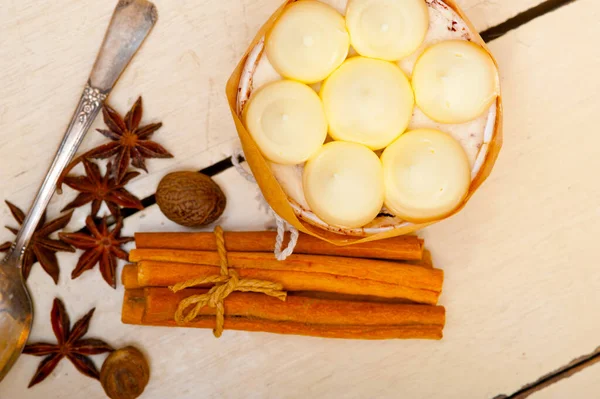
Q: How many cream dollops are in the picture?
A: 7